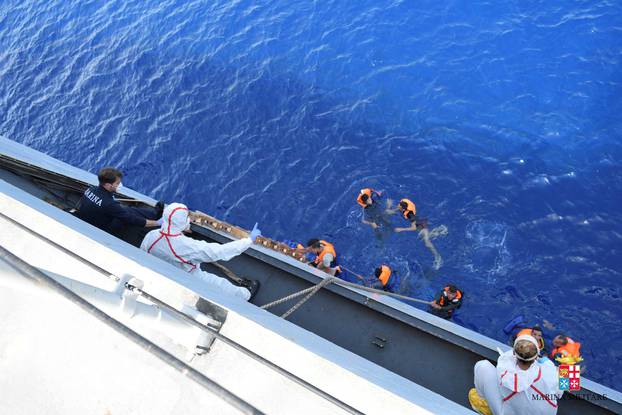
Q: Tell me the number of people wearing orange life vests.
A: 7